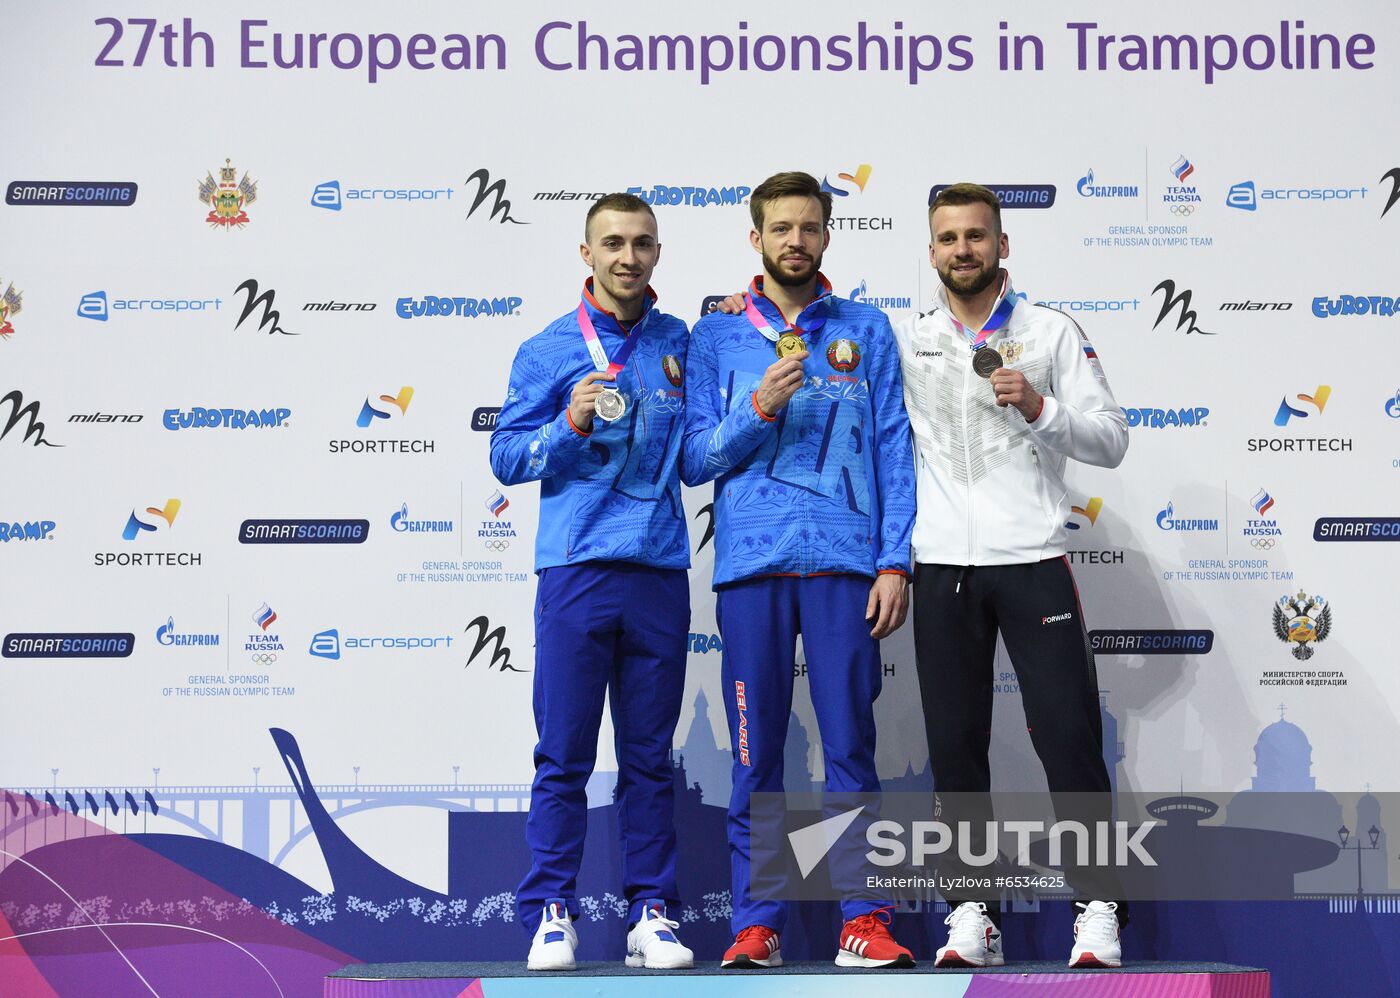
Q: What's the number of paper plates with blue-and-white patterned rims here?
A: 0